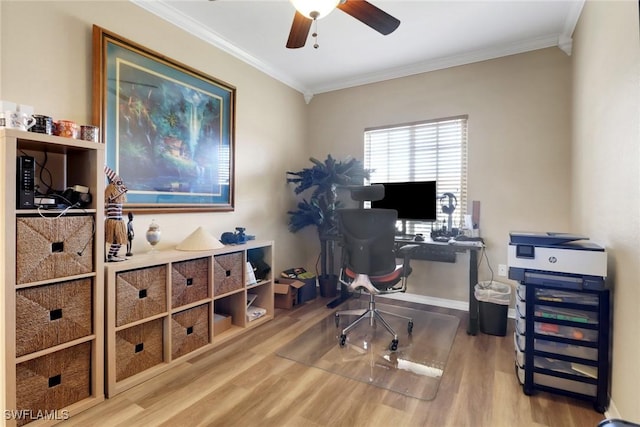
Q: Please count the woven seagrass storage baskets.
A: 8